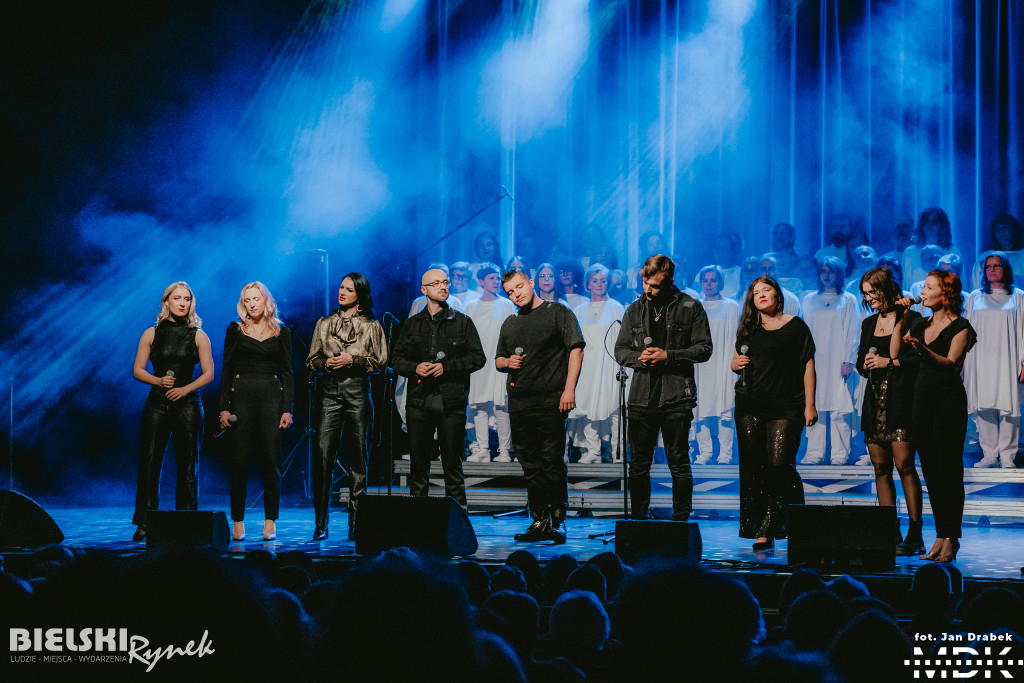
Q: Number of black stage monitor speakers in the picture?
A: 5